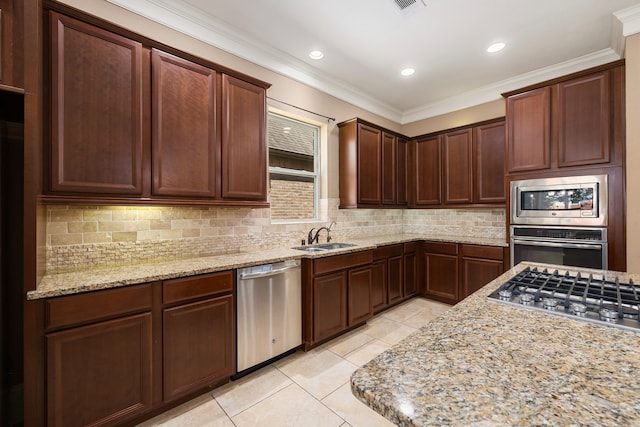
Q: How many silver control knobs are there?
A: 5